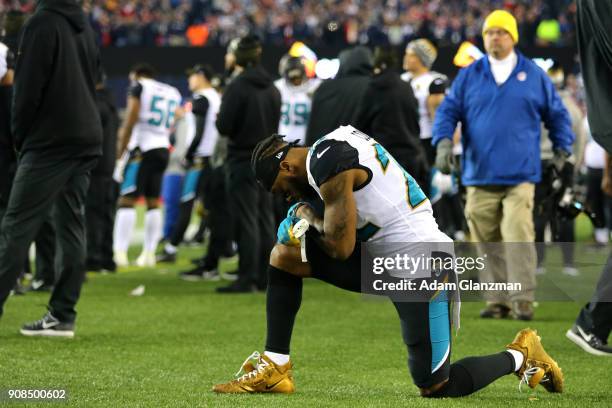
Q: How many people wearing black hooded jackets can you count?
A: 4